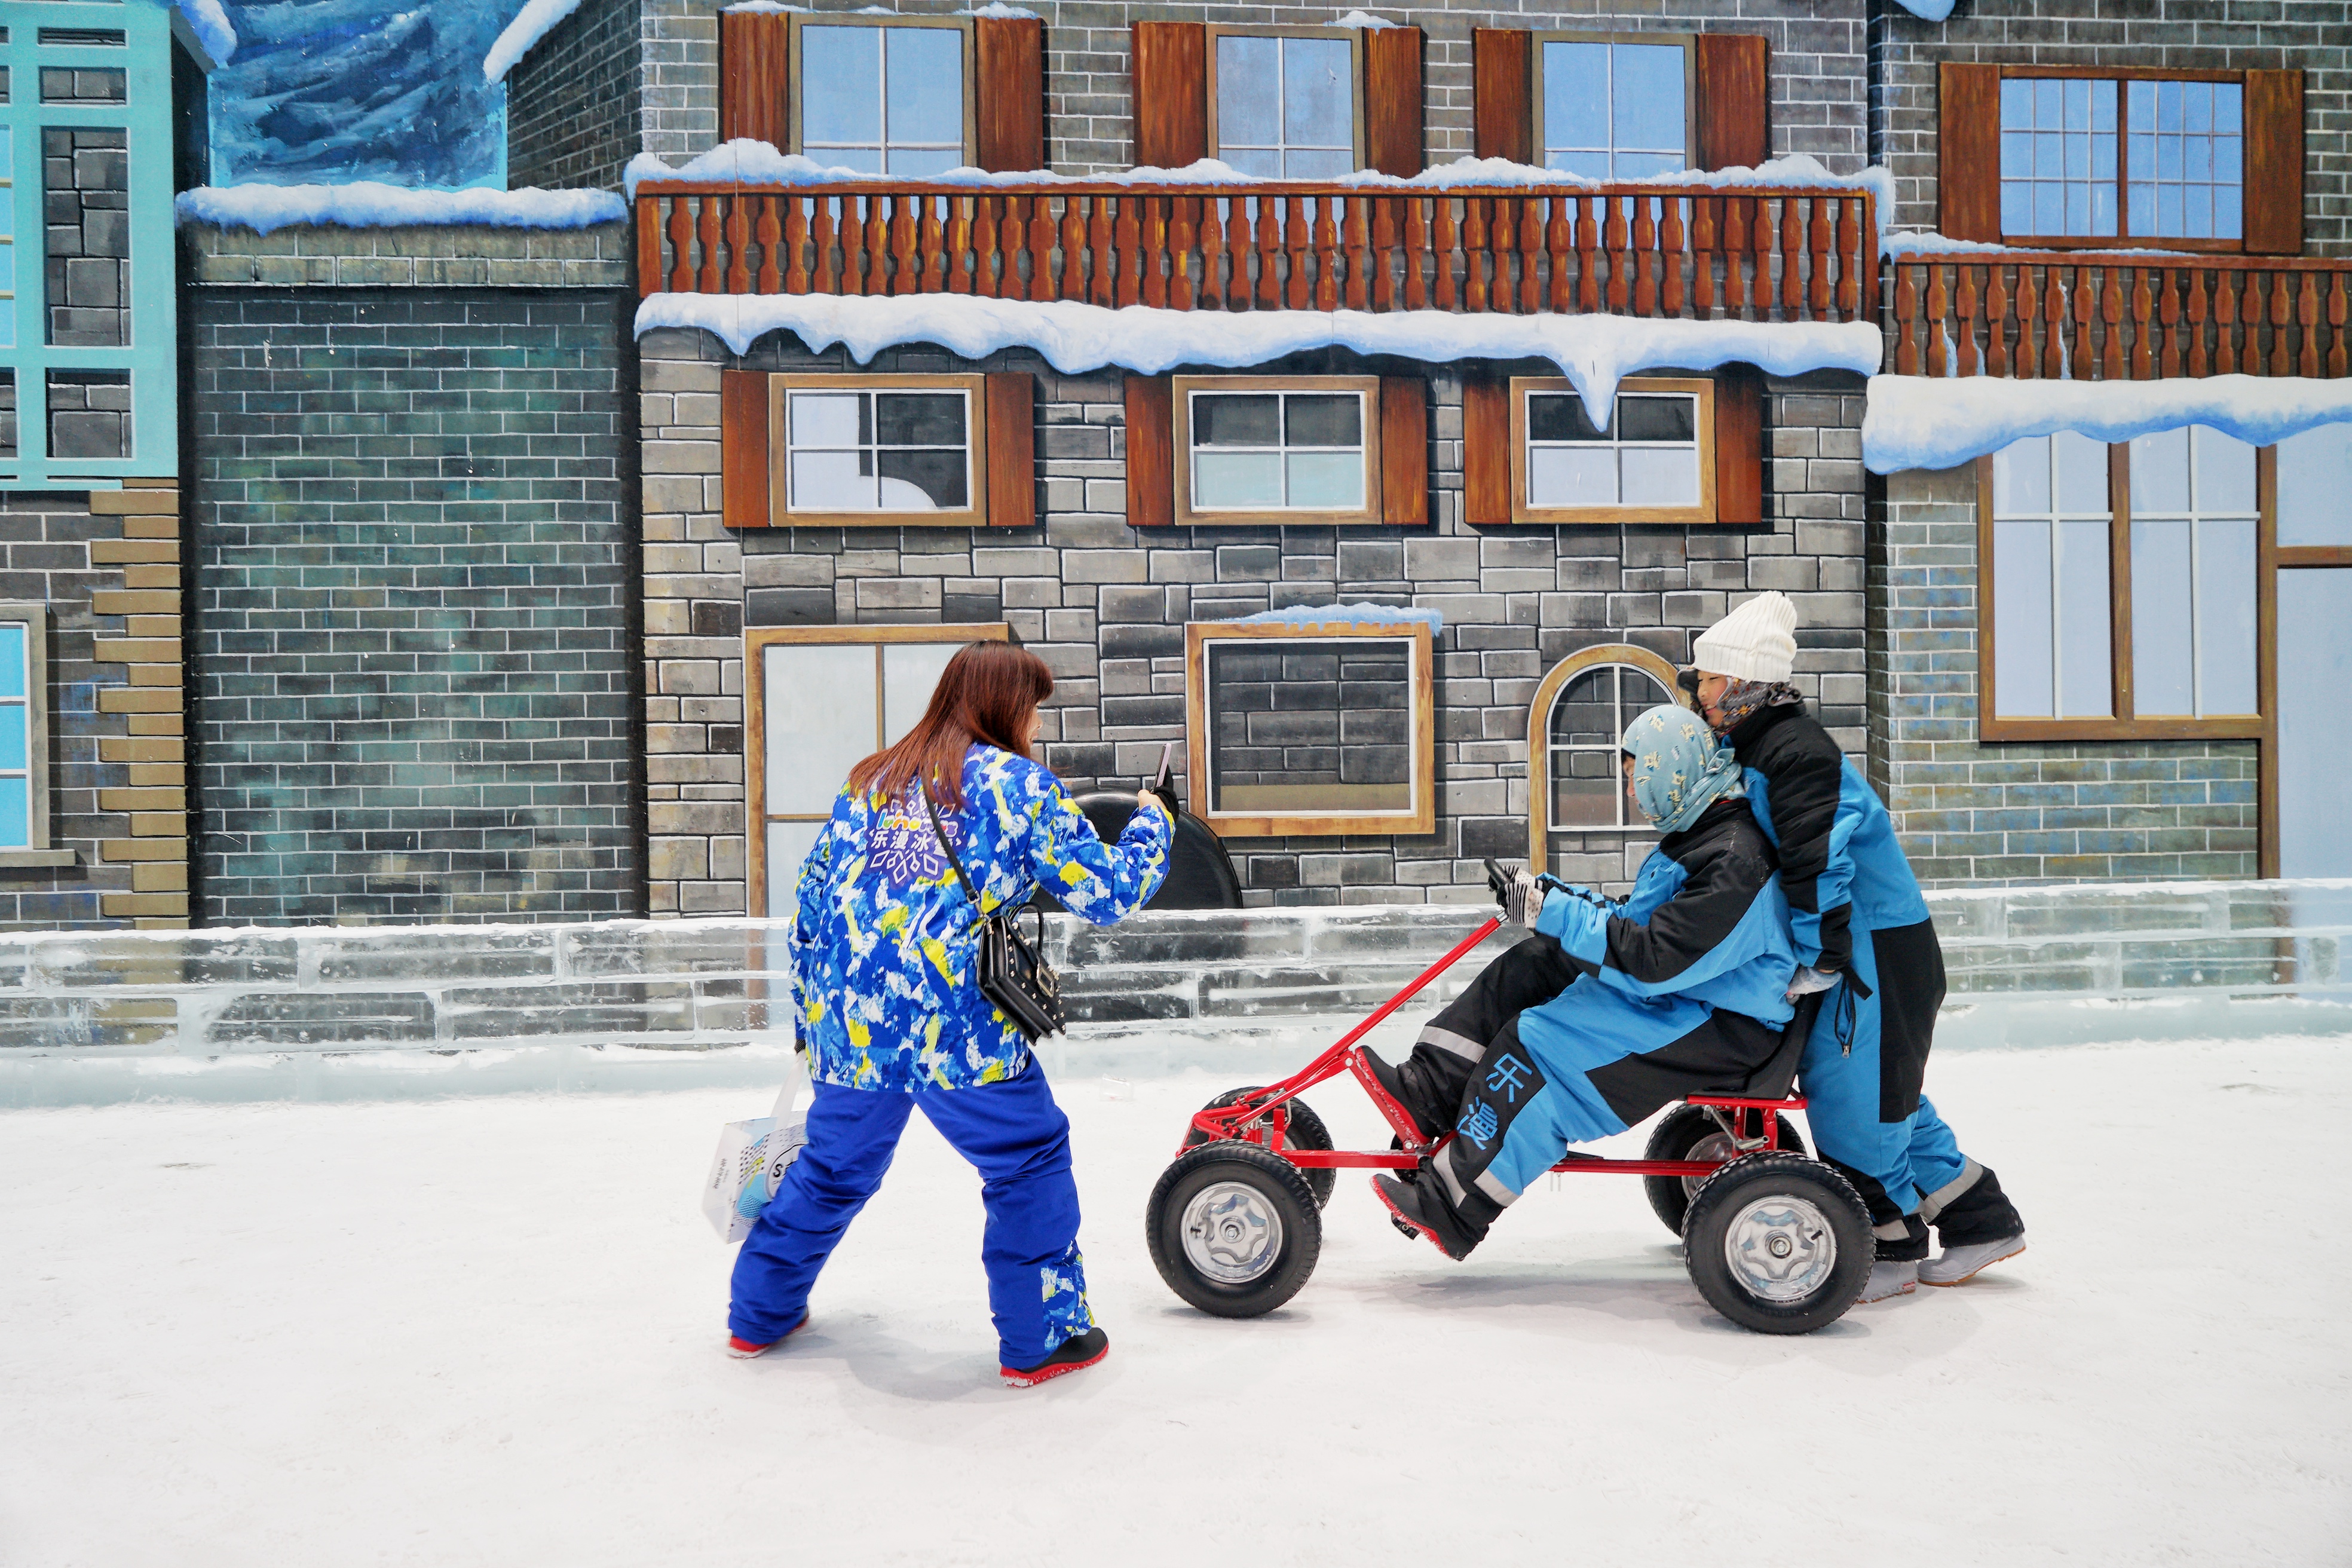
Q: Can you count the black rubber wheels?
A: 4